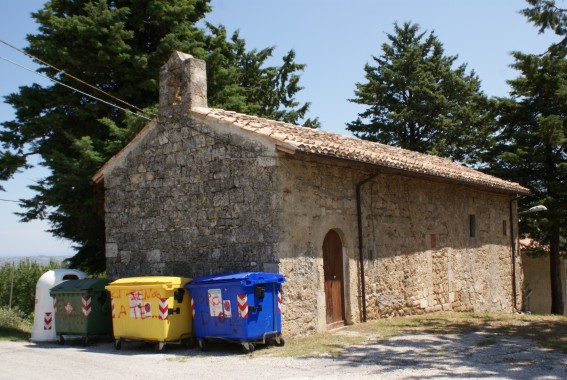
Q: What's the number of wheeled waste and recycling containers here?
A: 3